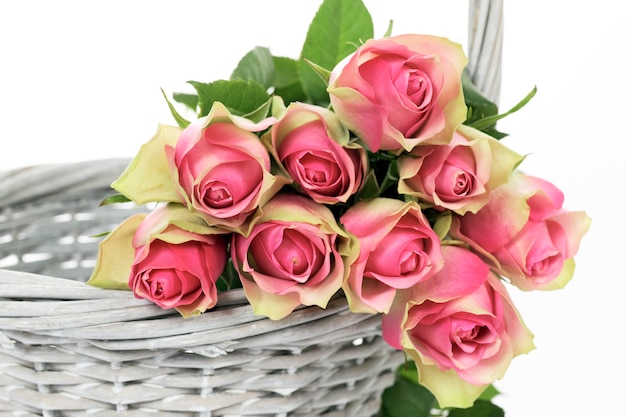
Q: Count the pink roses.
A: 9